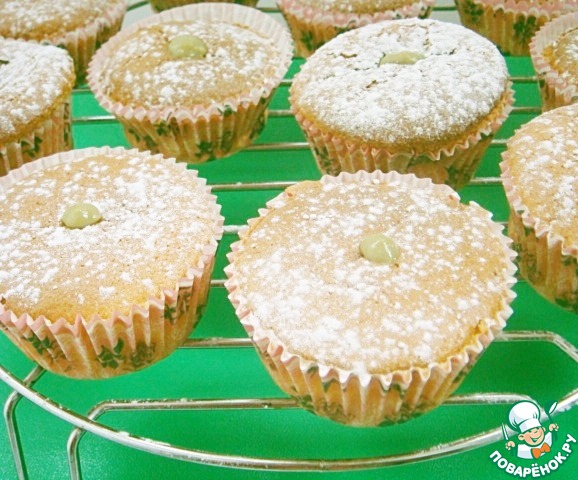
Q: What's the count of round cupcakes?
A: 11